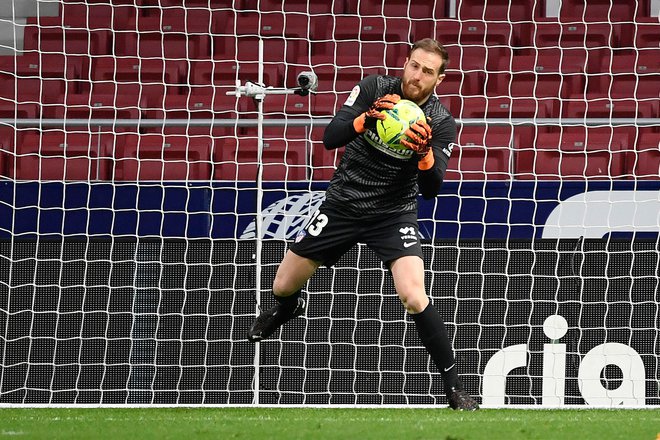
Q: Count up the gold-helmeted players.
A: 0